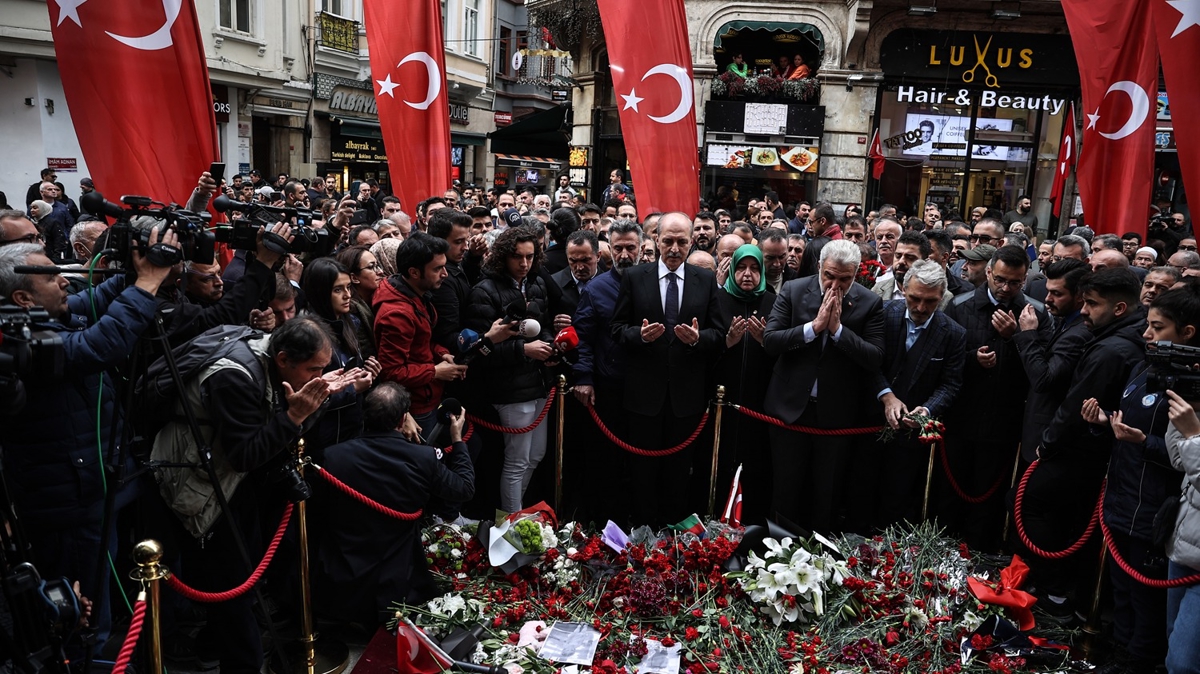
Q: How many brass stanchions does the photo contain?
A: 7